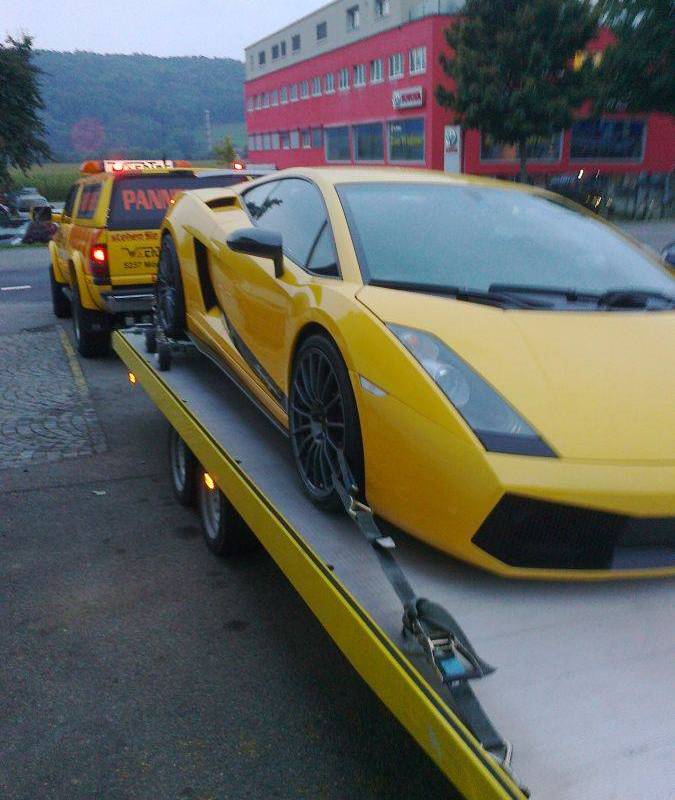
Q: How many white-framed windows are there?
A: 14